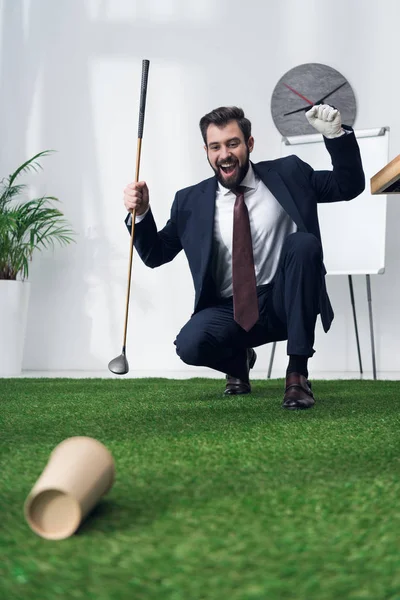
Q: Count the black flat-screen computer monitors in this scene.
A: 0